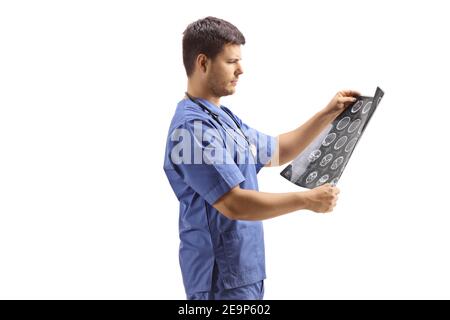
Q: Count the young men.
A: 1